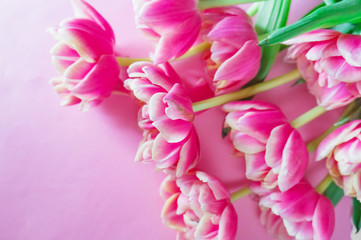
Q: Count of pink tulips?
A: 9